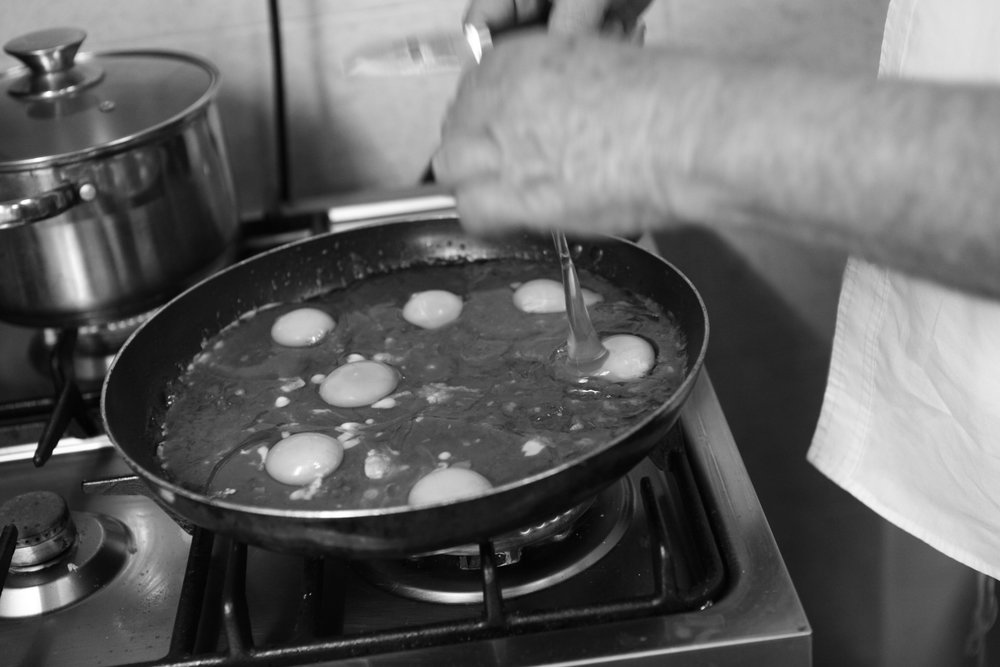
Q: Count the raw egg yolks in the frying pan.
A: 7